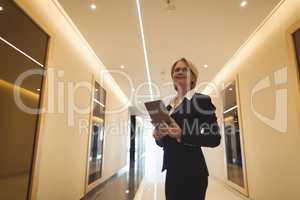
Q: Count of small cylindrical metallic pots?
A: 0